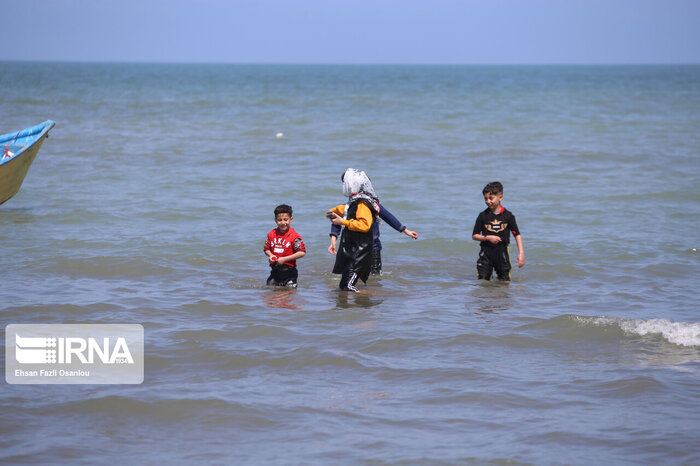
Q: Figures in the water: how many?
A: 4